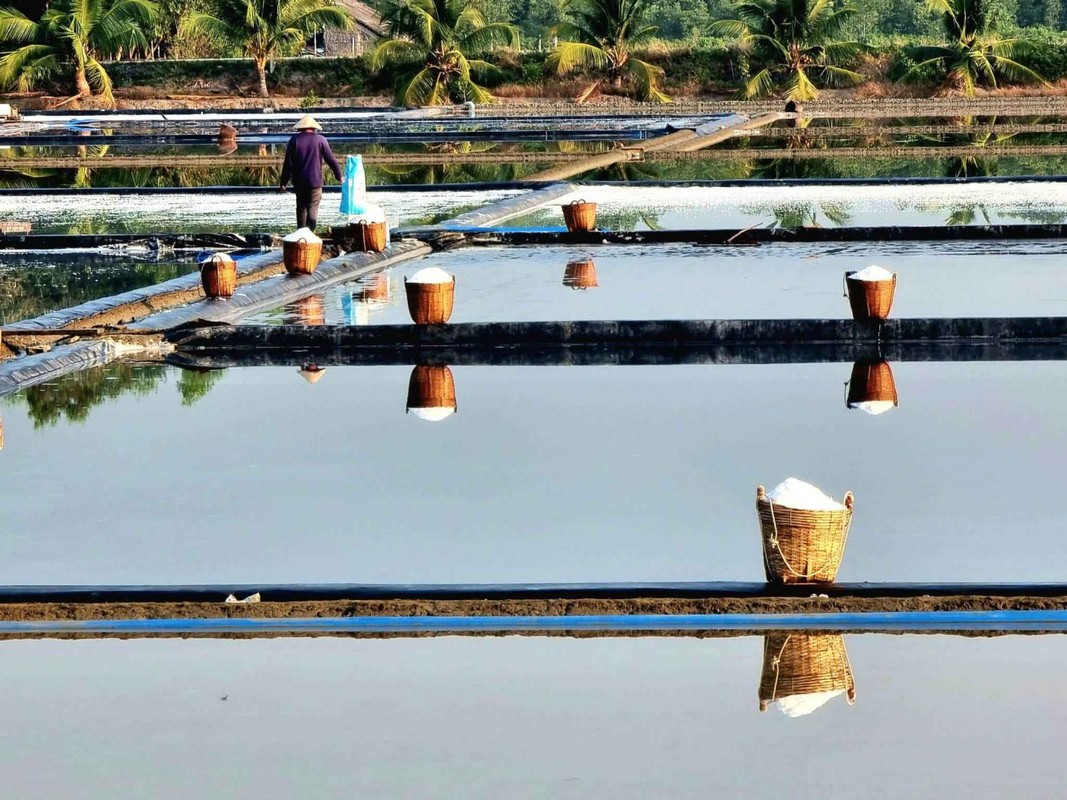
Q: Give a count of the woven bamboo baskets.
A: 7